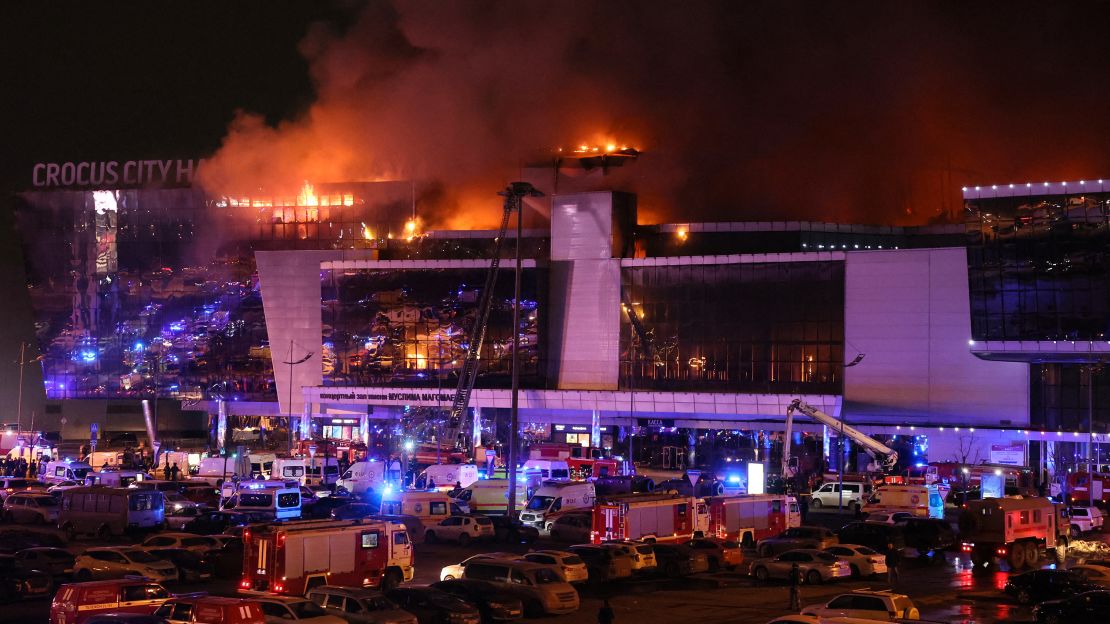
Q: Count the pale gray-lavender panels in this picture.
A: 3